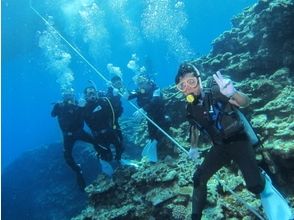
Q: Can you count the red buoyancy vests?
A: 0